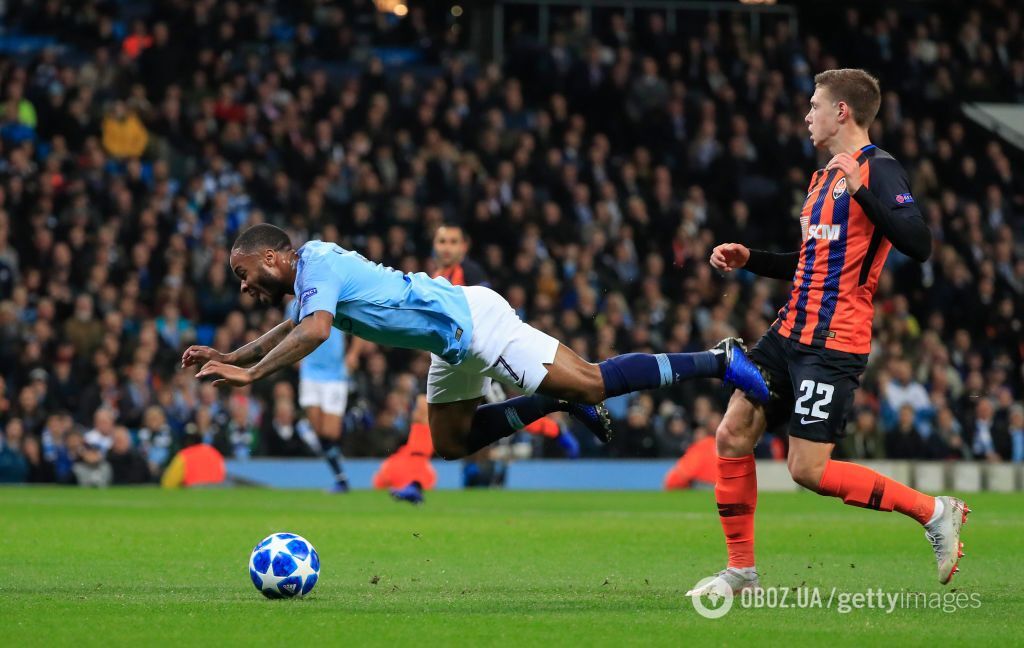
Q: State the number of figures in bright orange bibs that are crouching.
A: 3